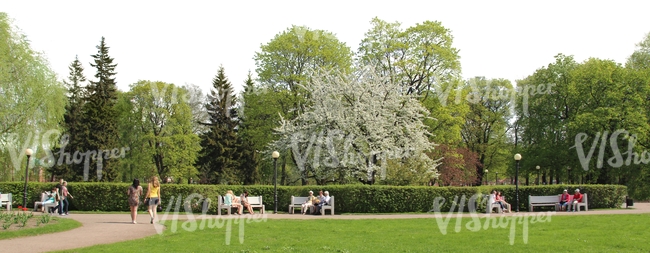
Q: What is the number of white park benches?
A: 6